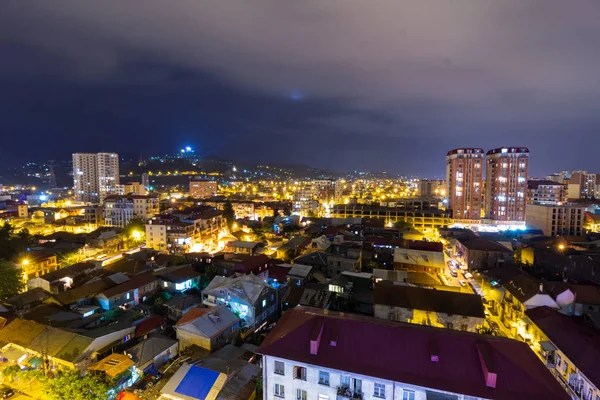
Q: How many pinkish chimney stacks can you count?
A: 4